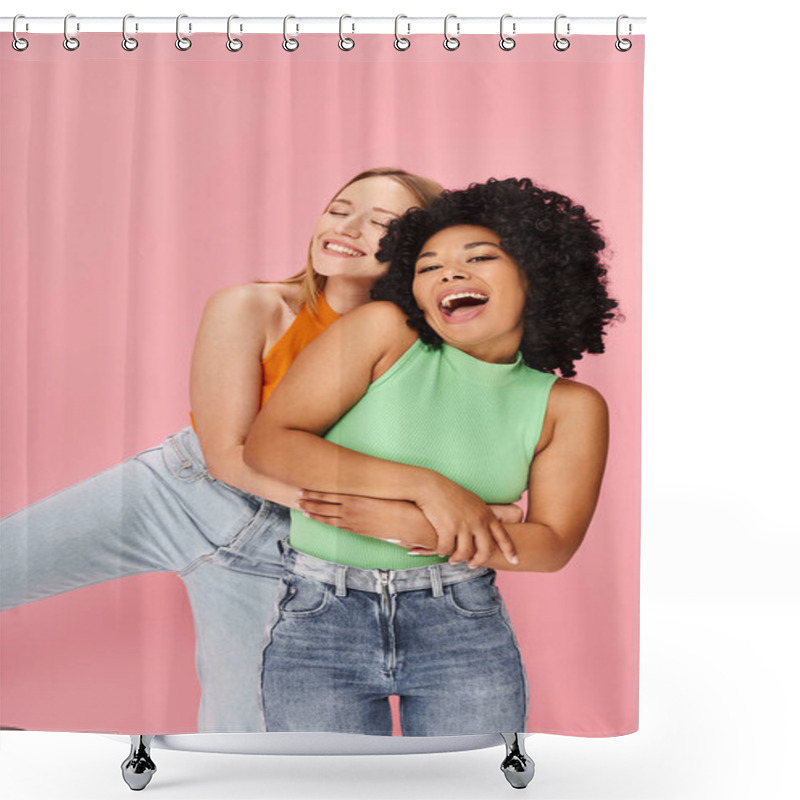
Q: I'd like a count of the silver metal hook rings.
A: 12